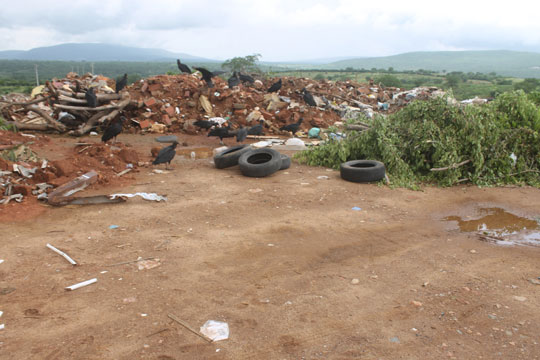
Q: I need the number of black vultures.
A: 15